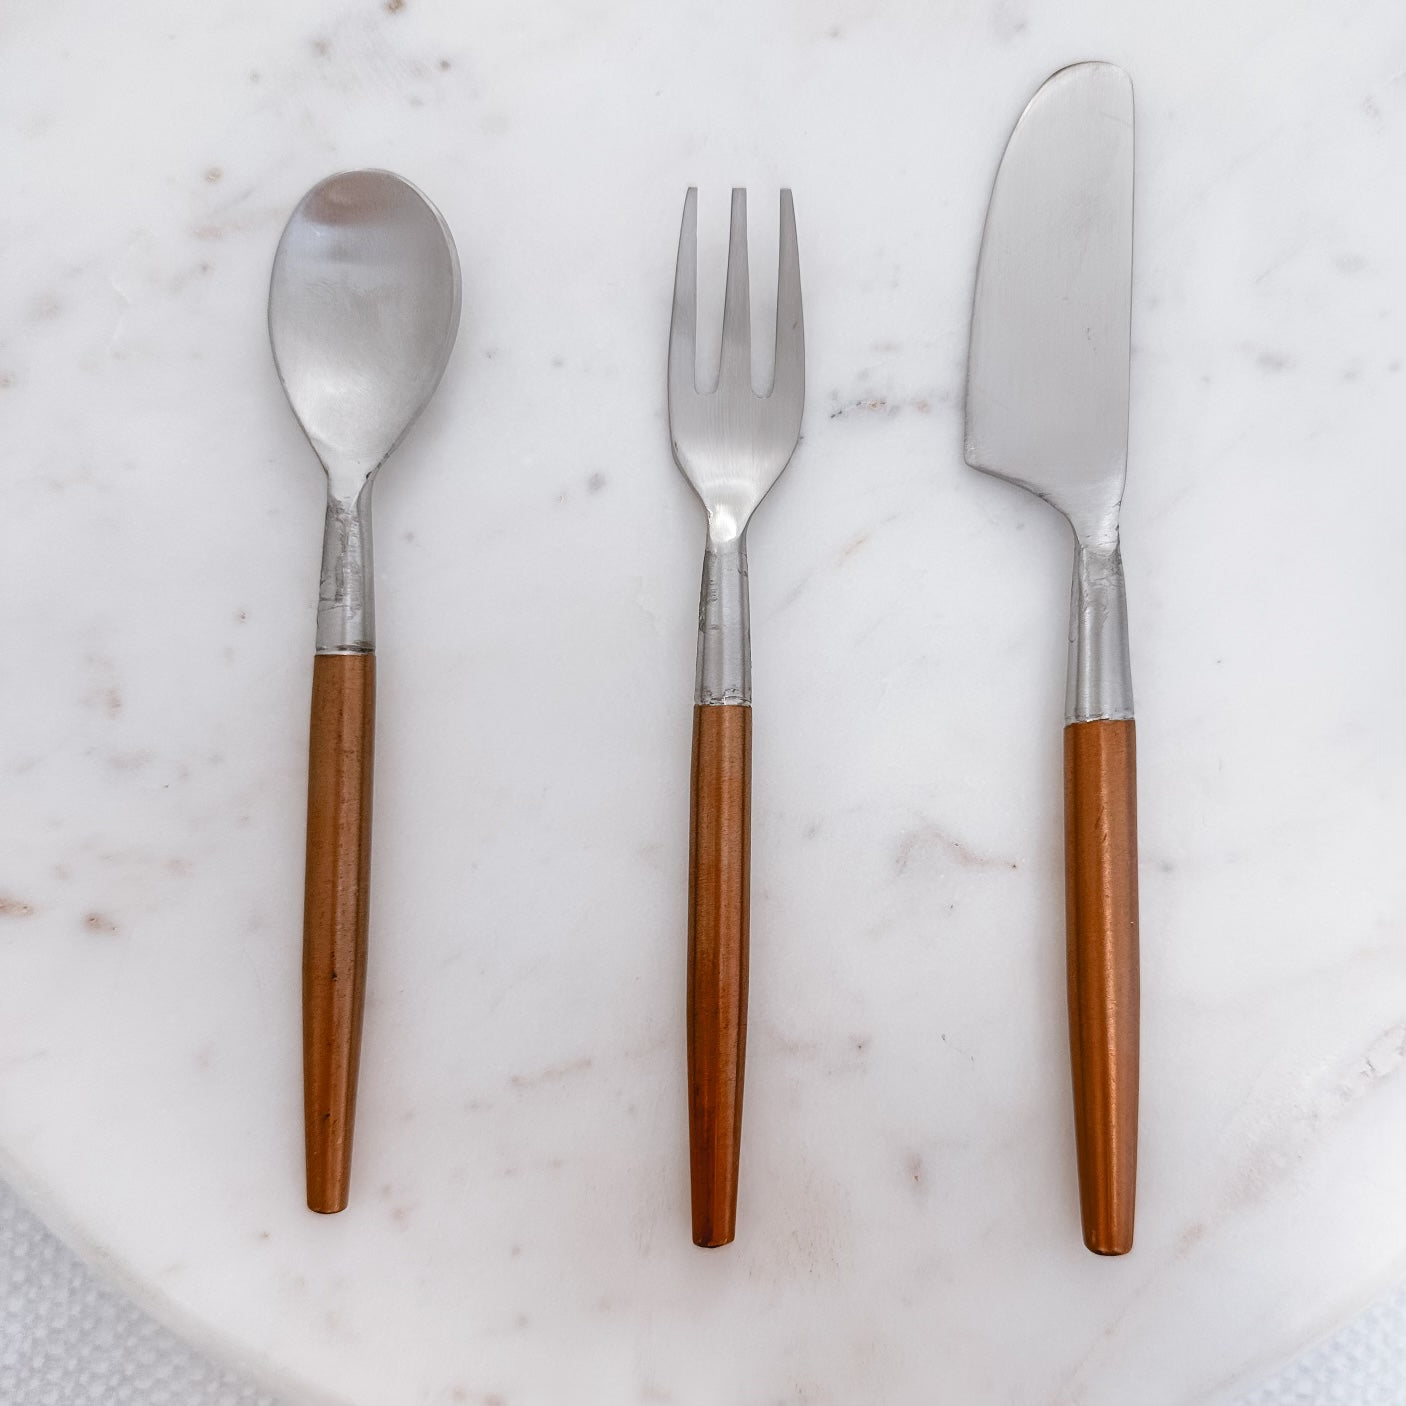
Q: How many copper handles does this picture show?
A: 3